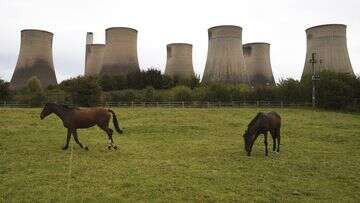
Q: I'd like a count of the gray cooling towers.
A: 7